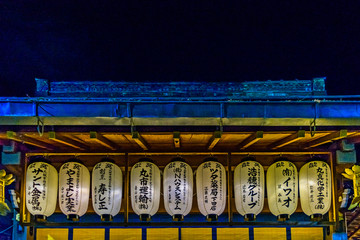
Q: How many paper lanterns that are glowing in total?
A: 9